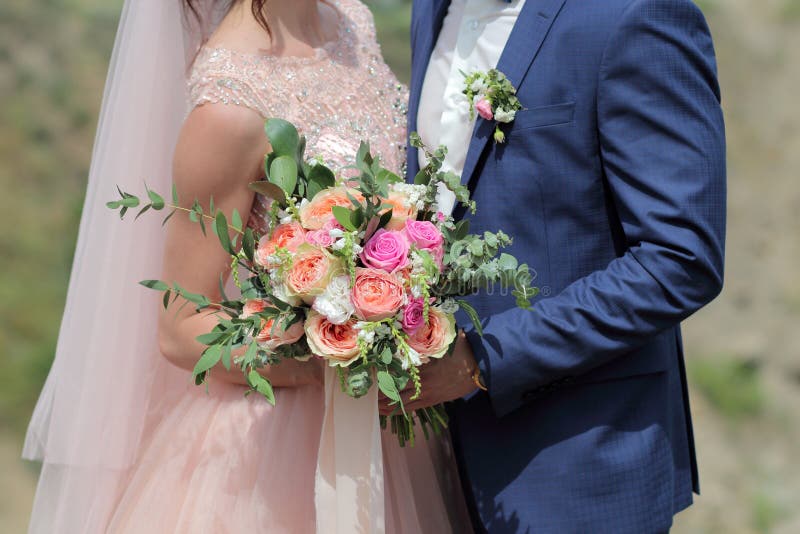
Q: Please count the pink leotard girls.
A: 0